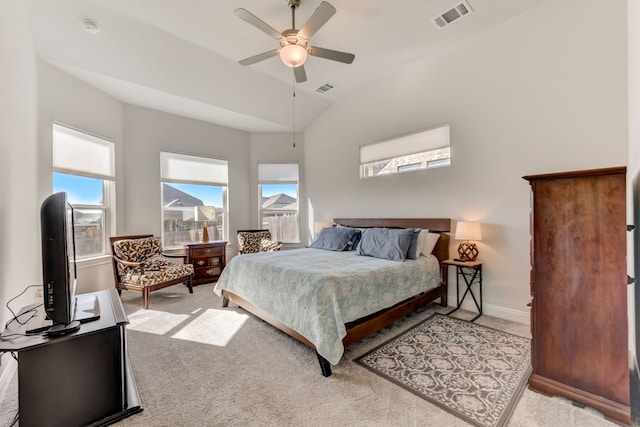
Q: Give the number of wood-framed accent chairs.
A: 2